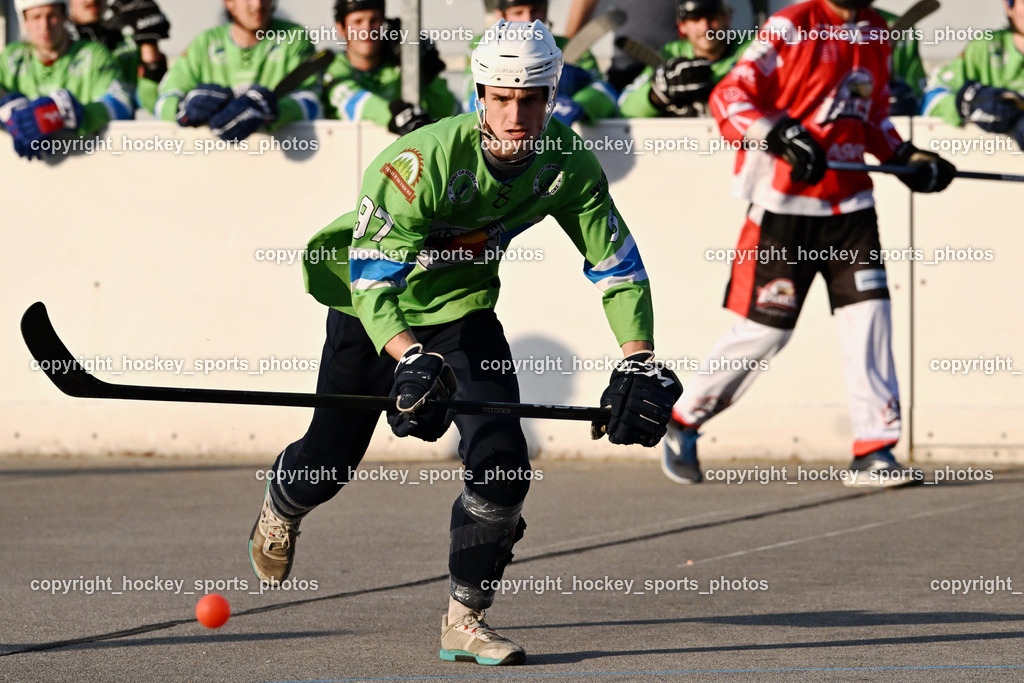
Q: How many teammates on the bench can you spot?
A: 8